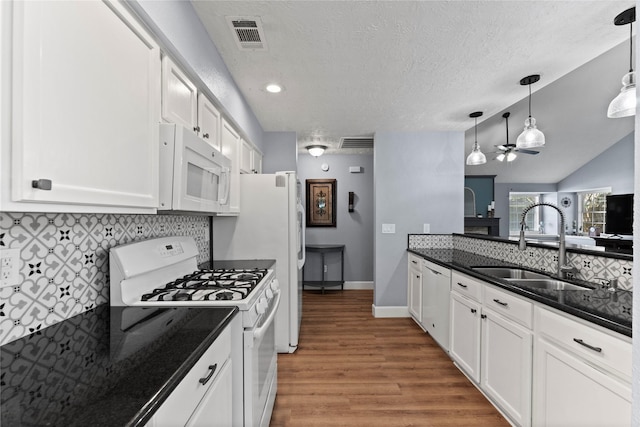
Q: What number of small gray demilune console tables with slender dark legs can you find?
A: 1